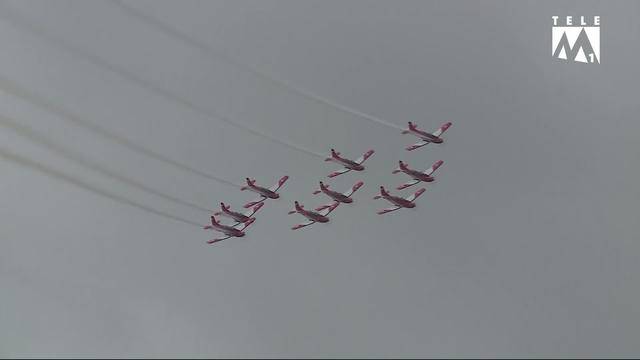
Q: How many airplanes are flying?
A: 9